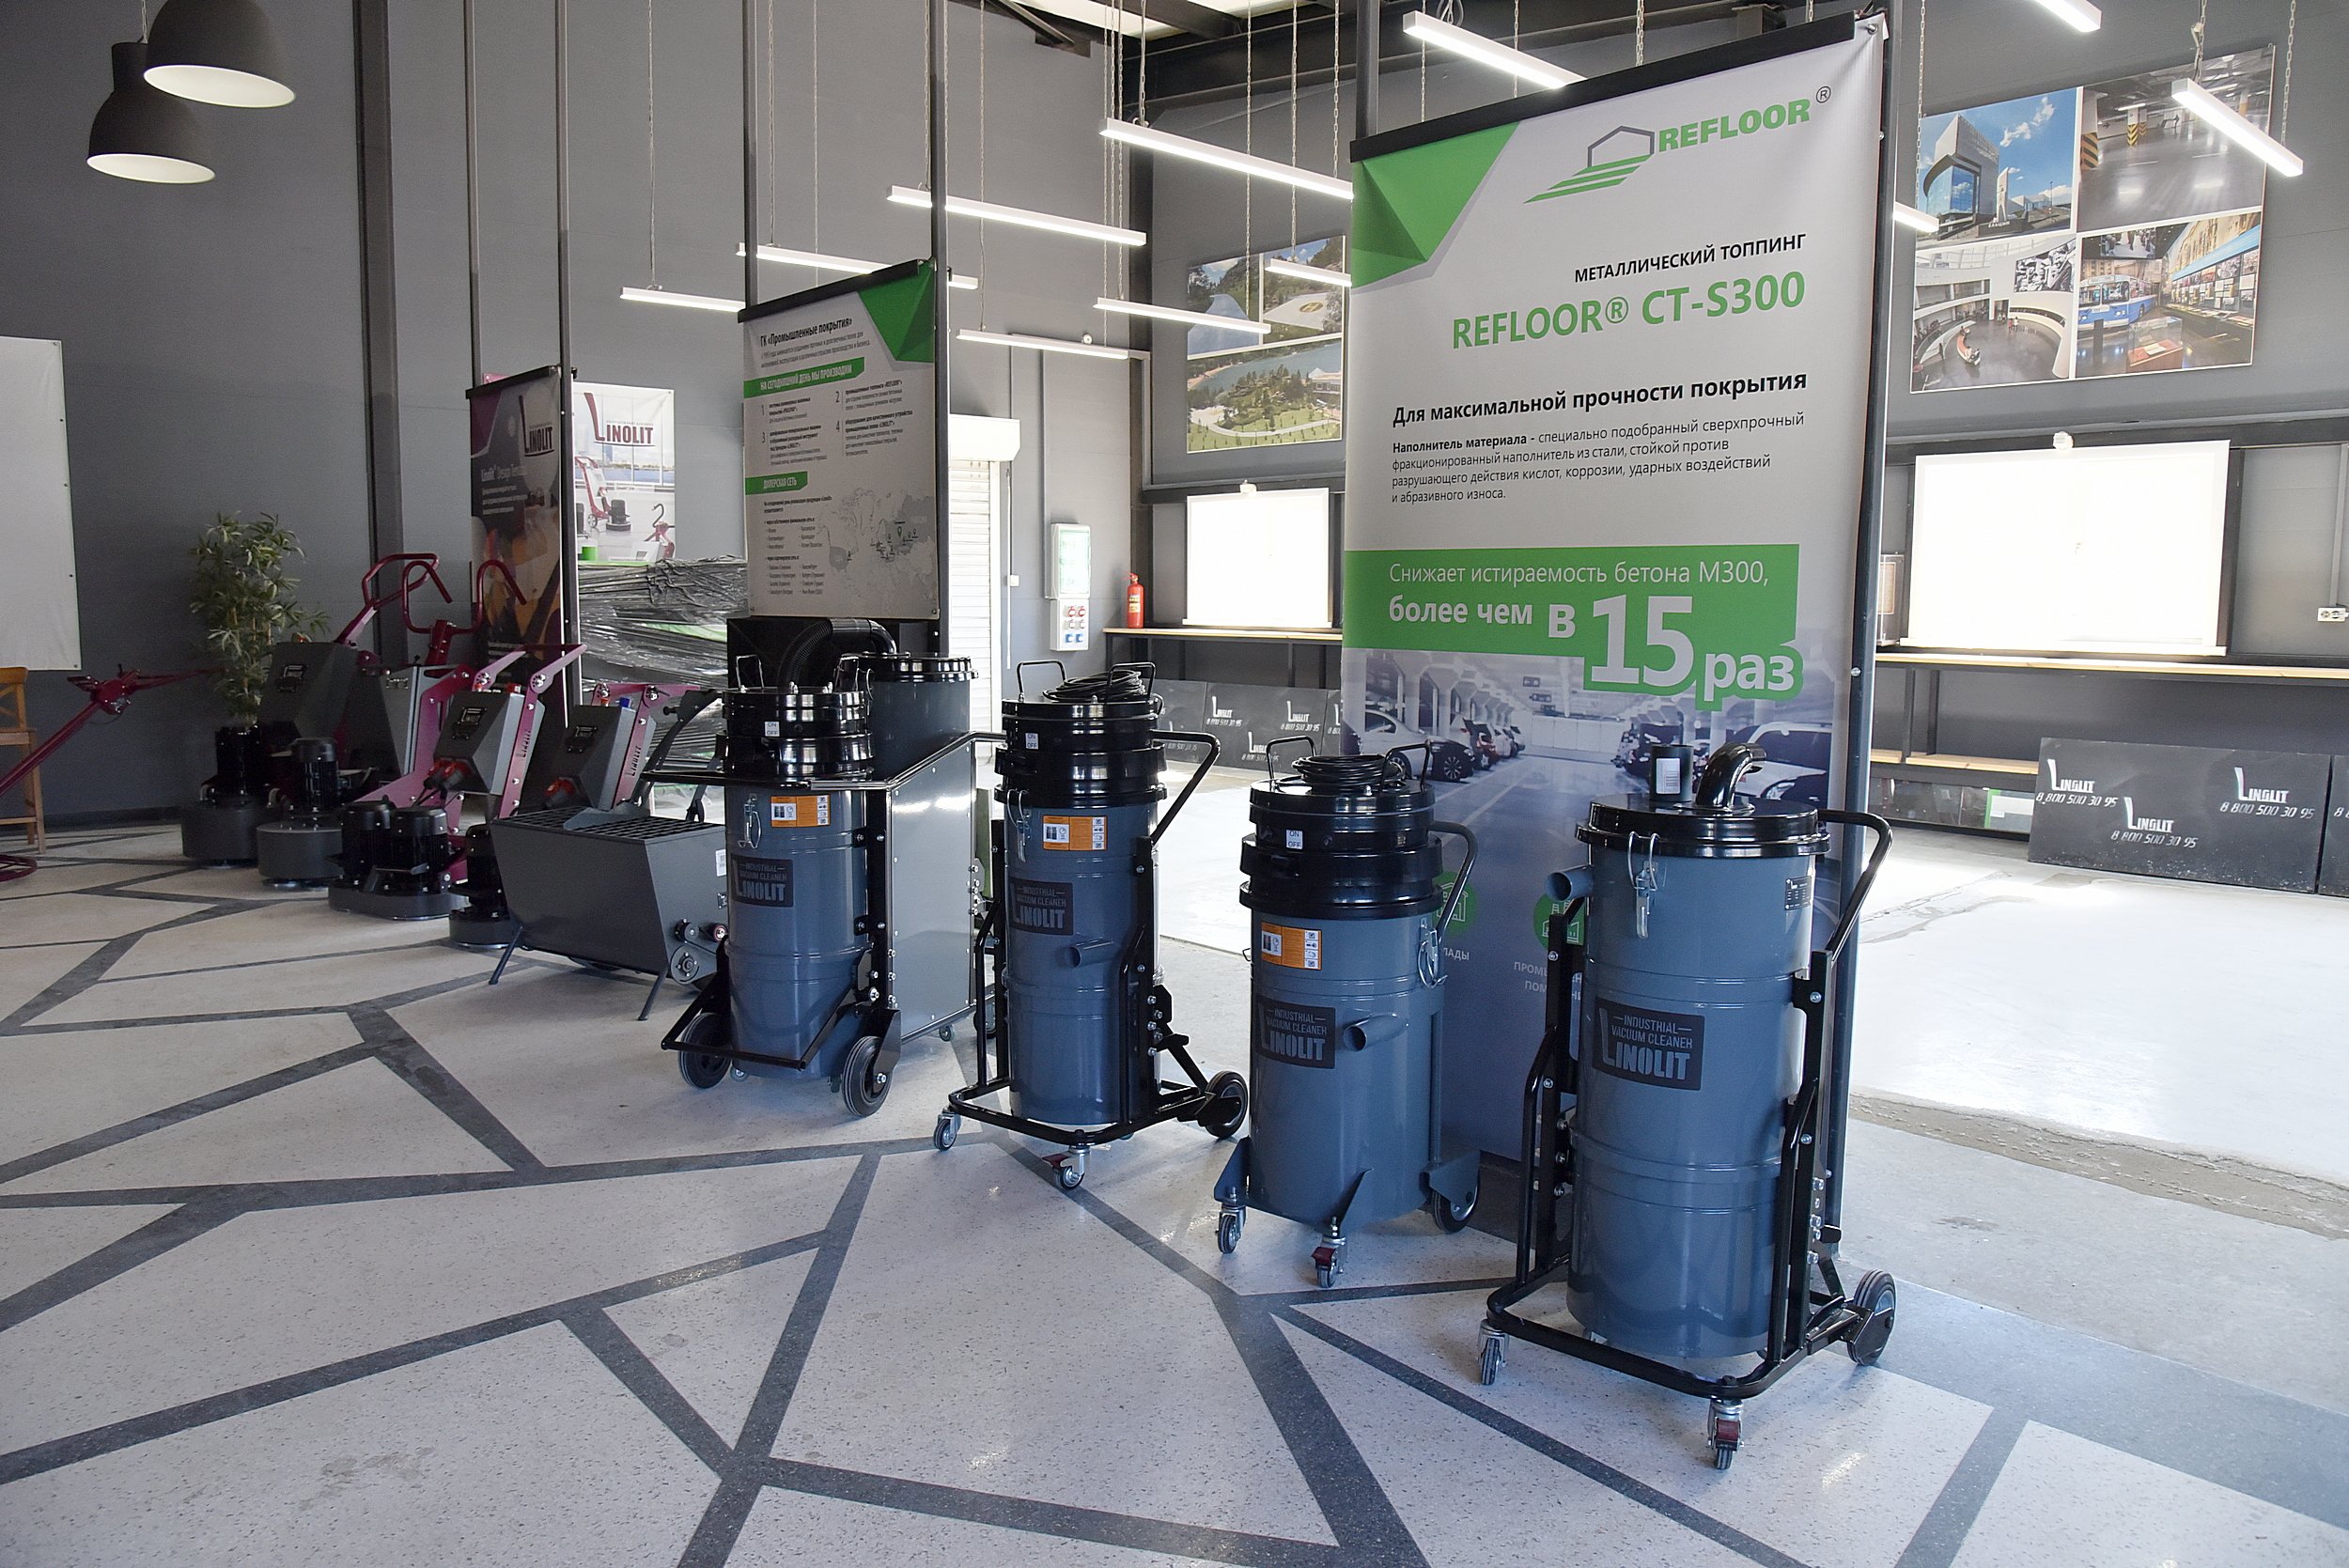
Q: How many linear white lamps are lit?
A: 11